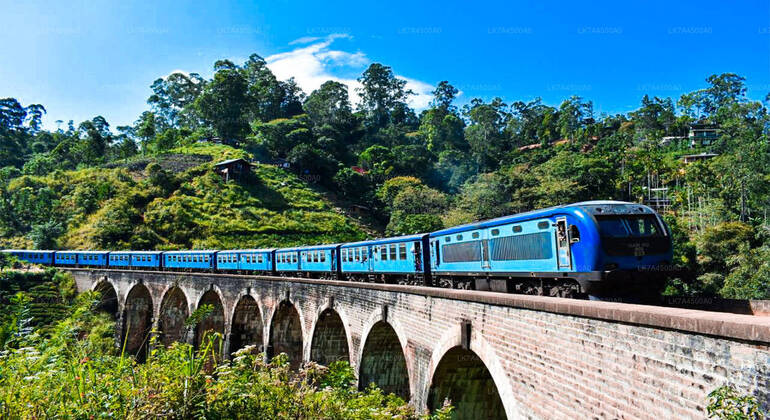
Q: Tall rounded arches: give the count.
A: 9